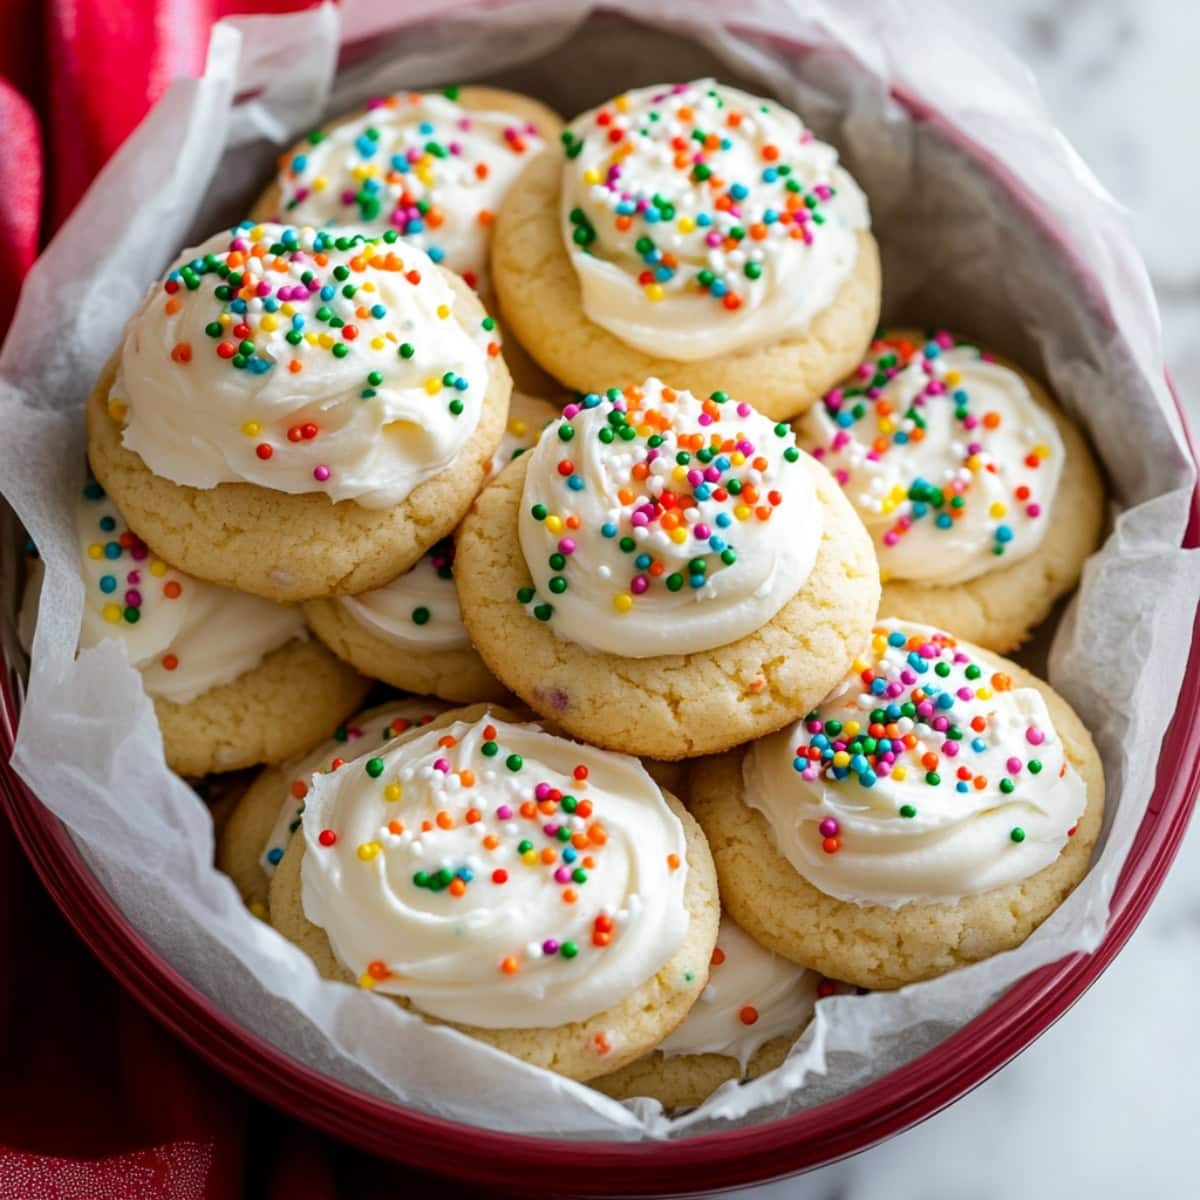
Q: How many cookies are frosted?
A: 11